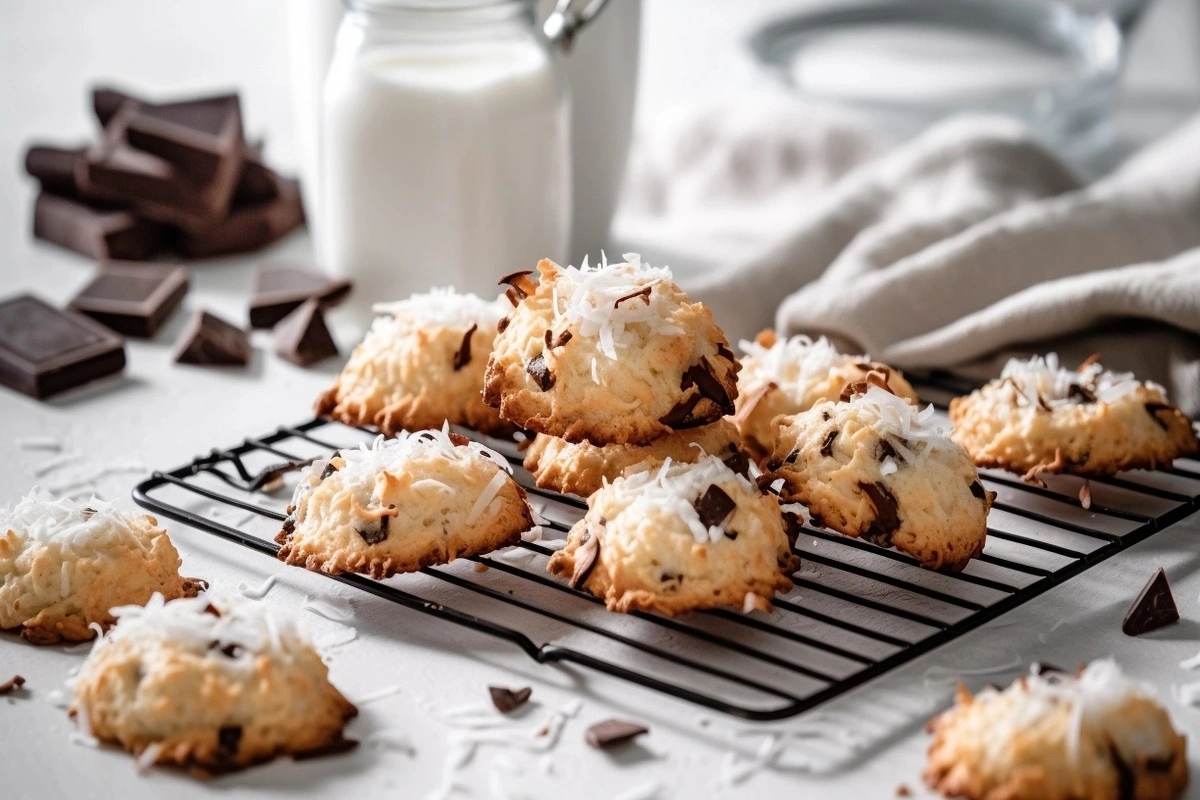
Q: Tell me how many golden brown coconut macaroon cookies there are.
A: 11